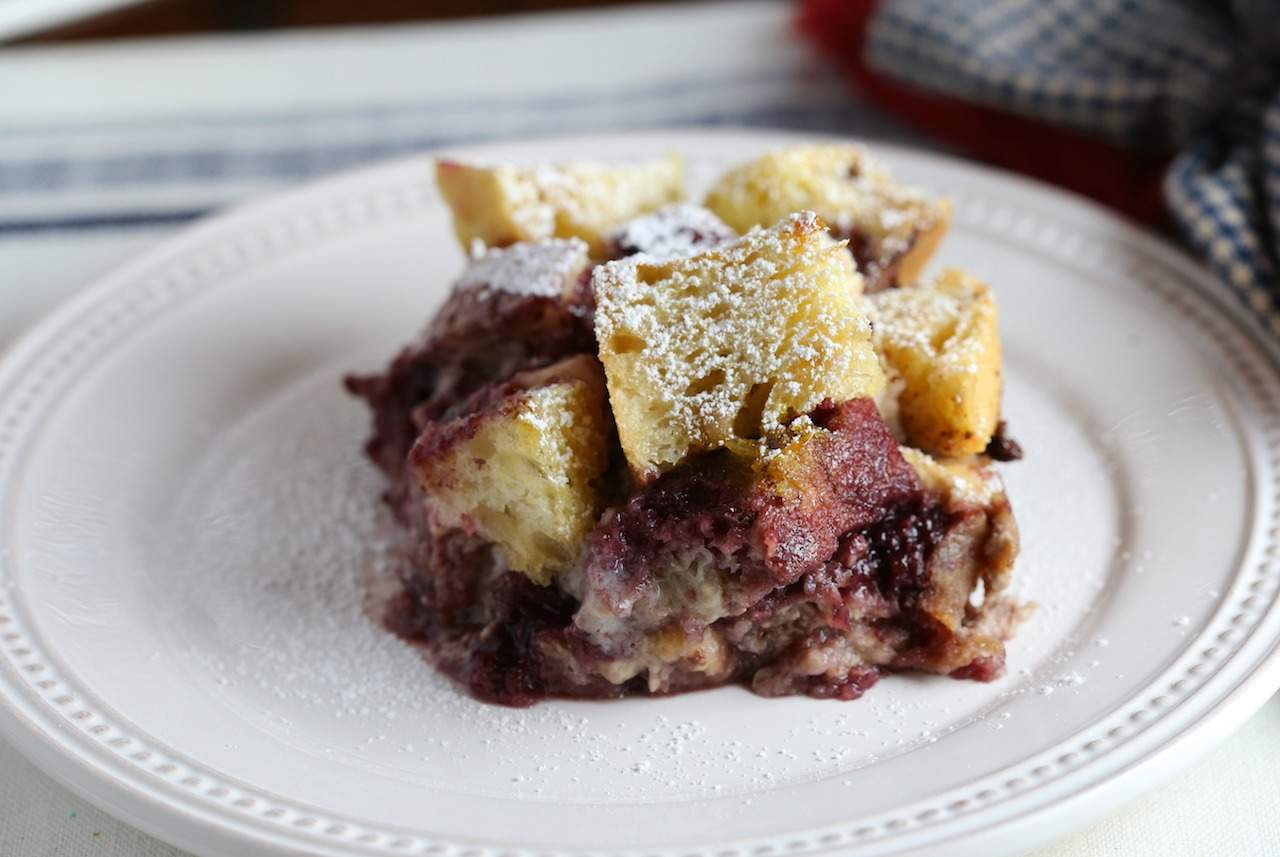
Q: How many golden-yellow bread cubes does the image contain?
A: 5